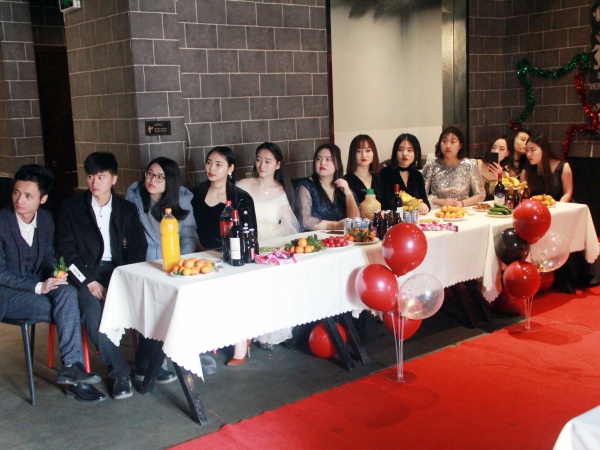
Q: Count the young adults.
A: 12